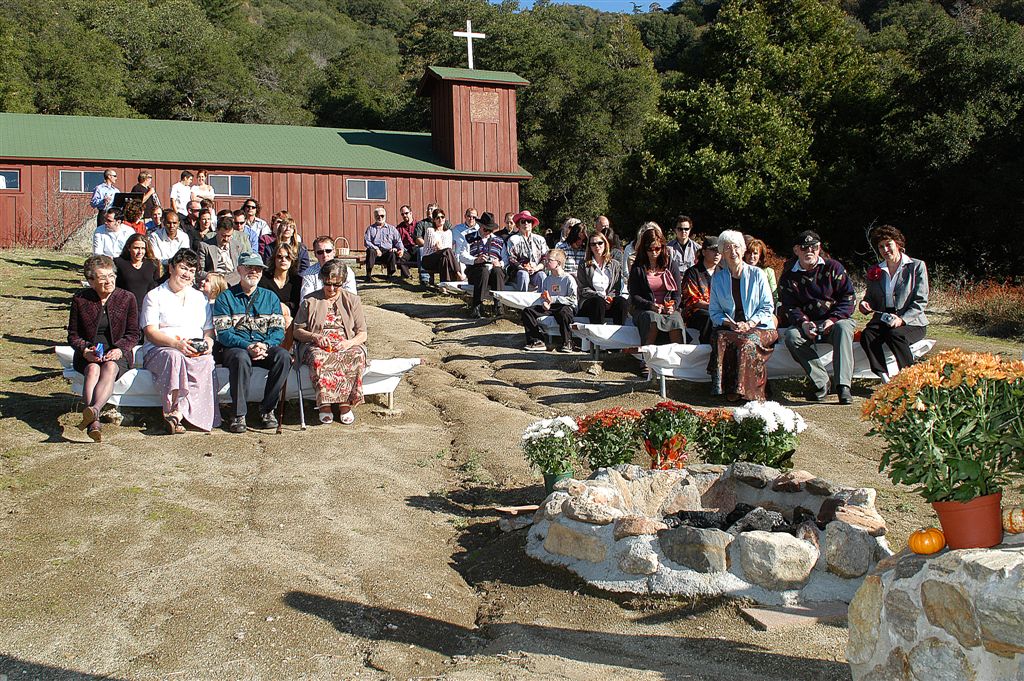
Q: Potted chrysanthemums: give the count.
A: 6